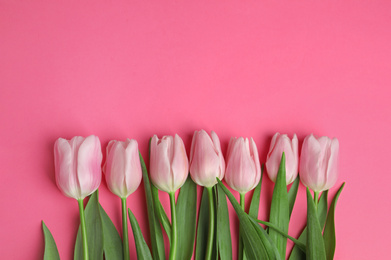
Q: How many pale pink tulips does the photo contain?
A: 7